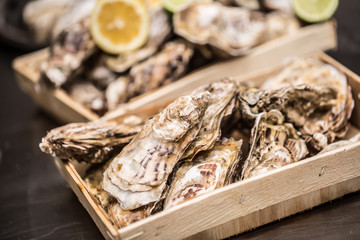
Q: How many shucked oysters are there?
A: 0